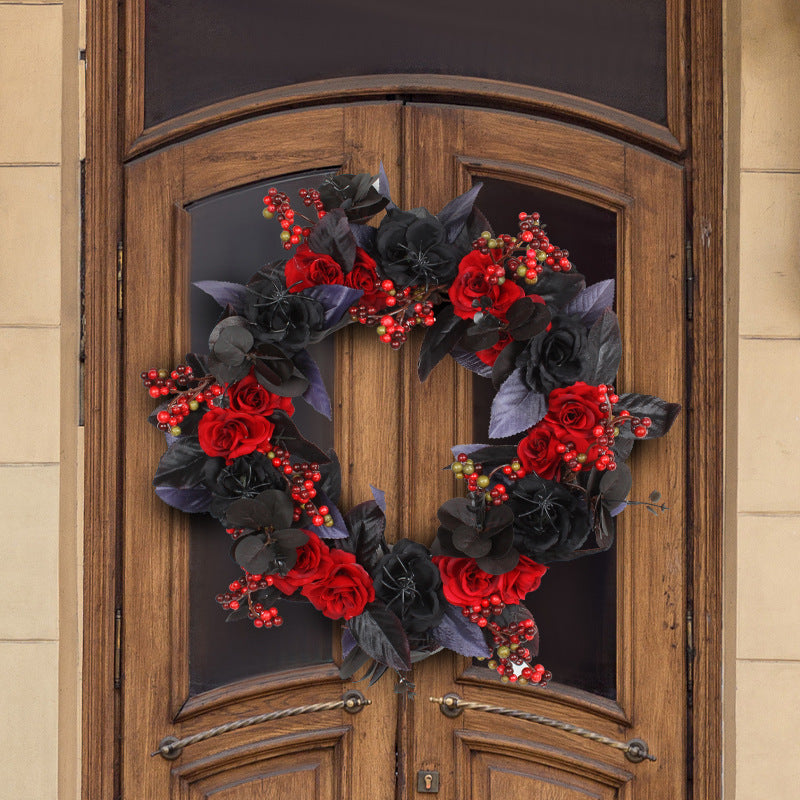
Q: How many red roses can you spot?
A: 12